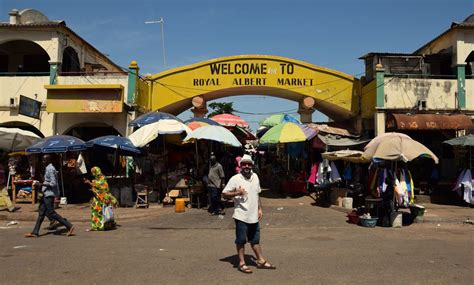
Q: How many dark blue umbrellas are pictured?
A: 4